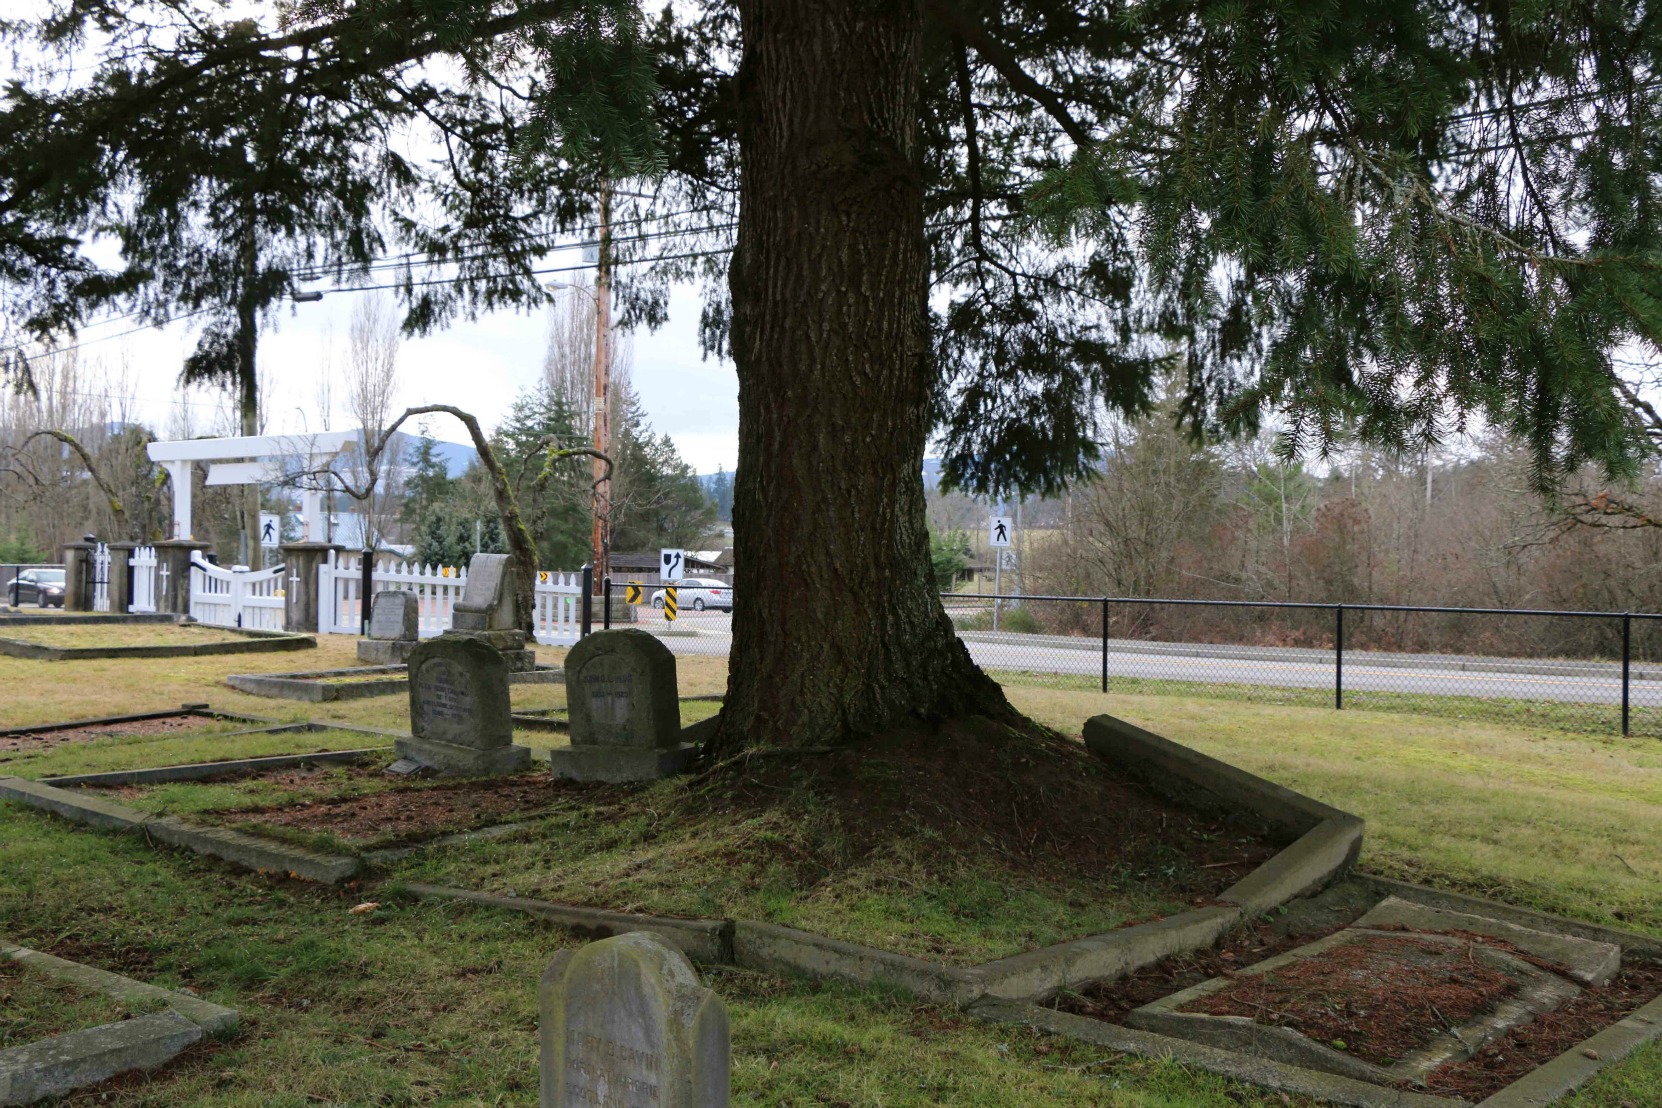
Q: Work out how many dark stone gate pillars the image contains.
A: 4